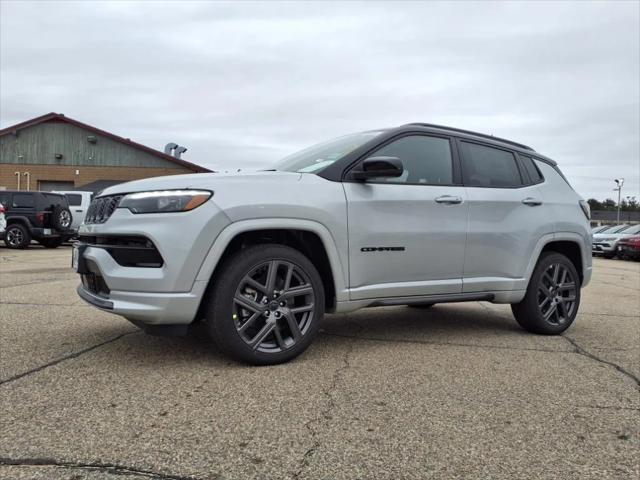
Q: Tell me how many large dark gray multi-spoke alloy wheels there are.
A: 2